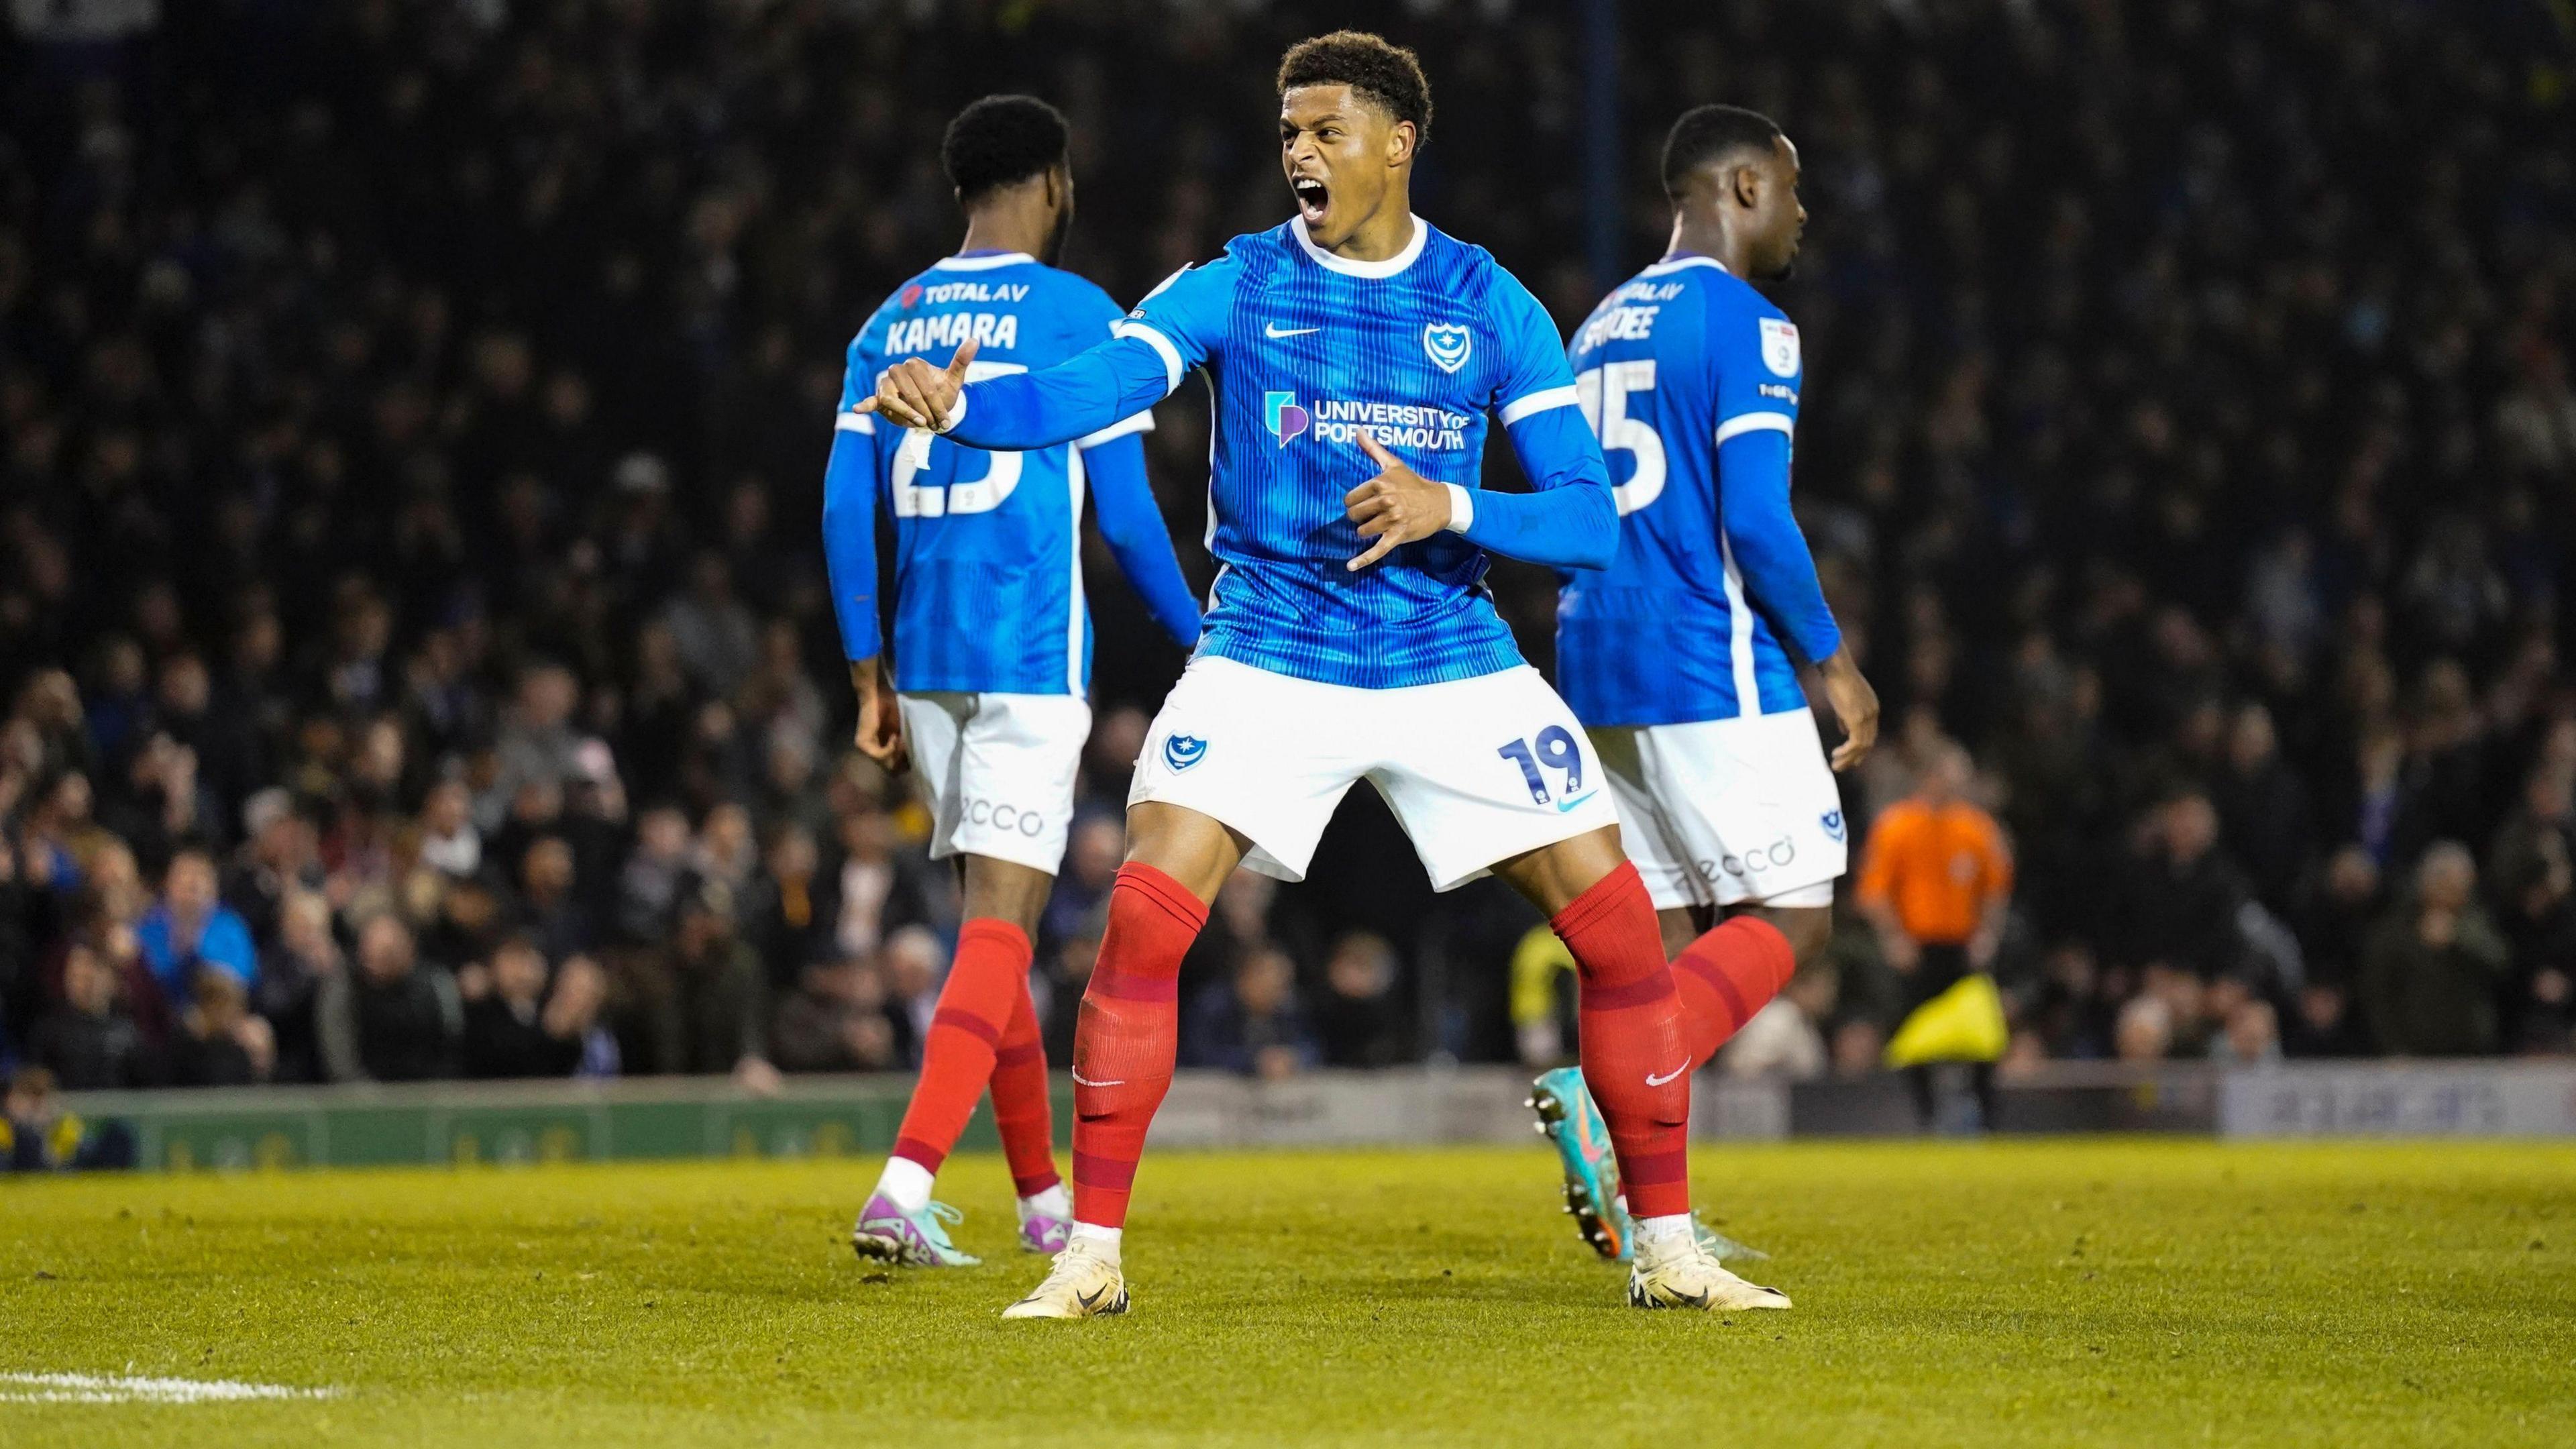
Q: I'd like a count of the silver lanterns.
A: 0